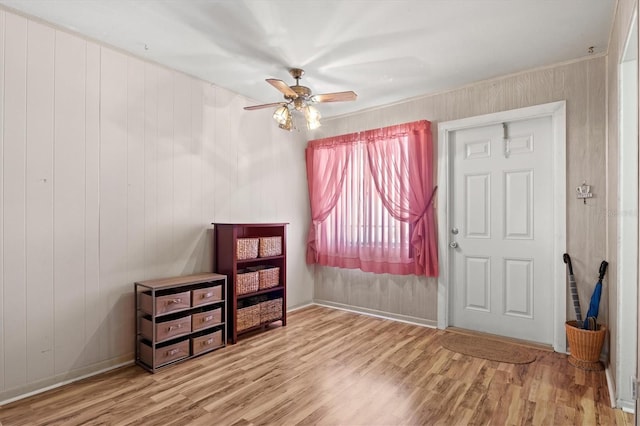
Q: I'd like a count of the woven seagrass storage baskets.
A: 6